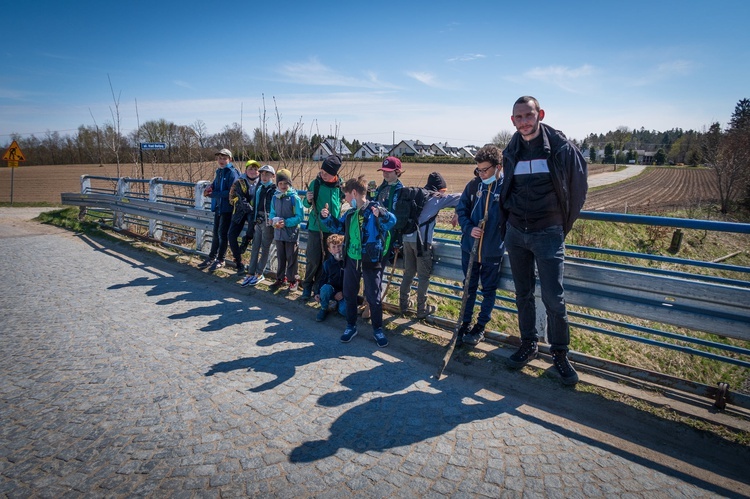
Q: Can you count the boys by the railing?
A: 10